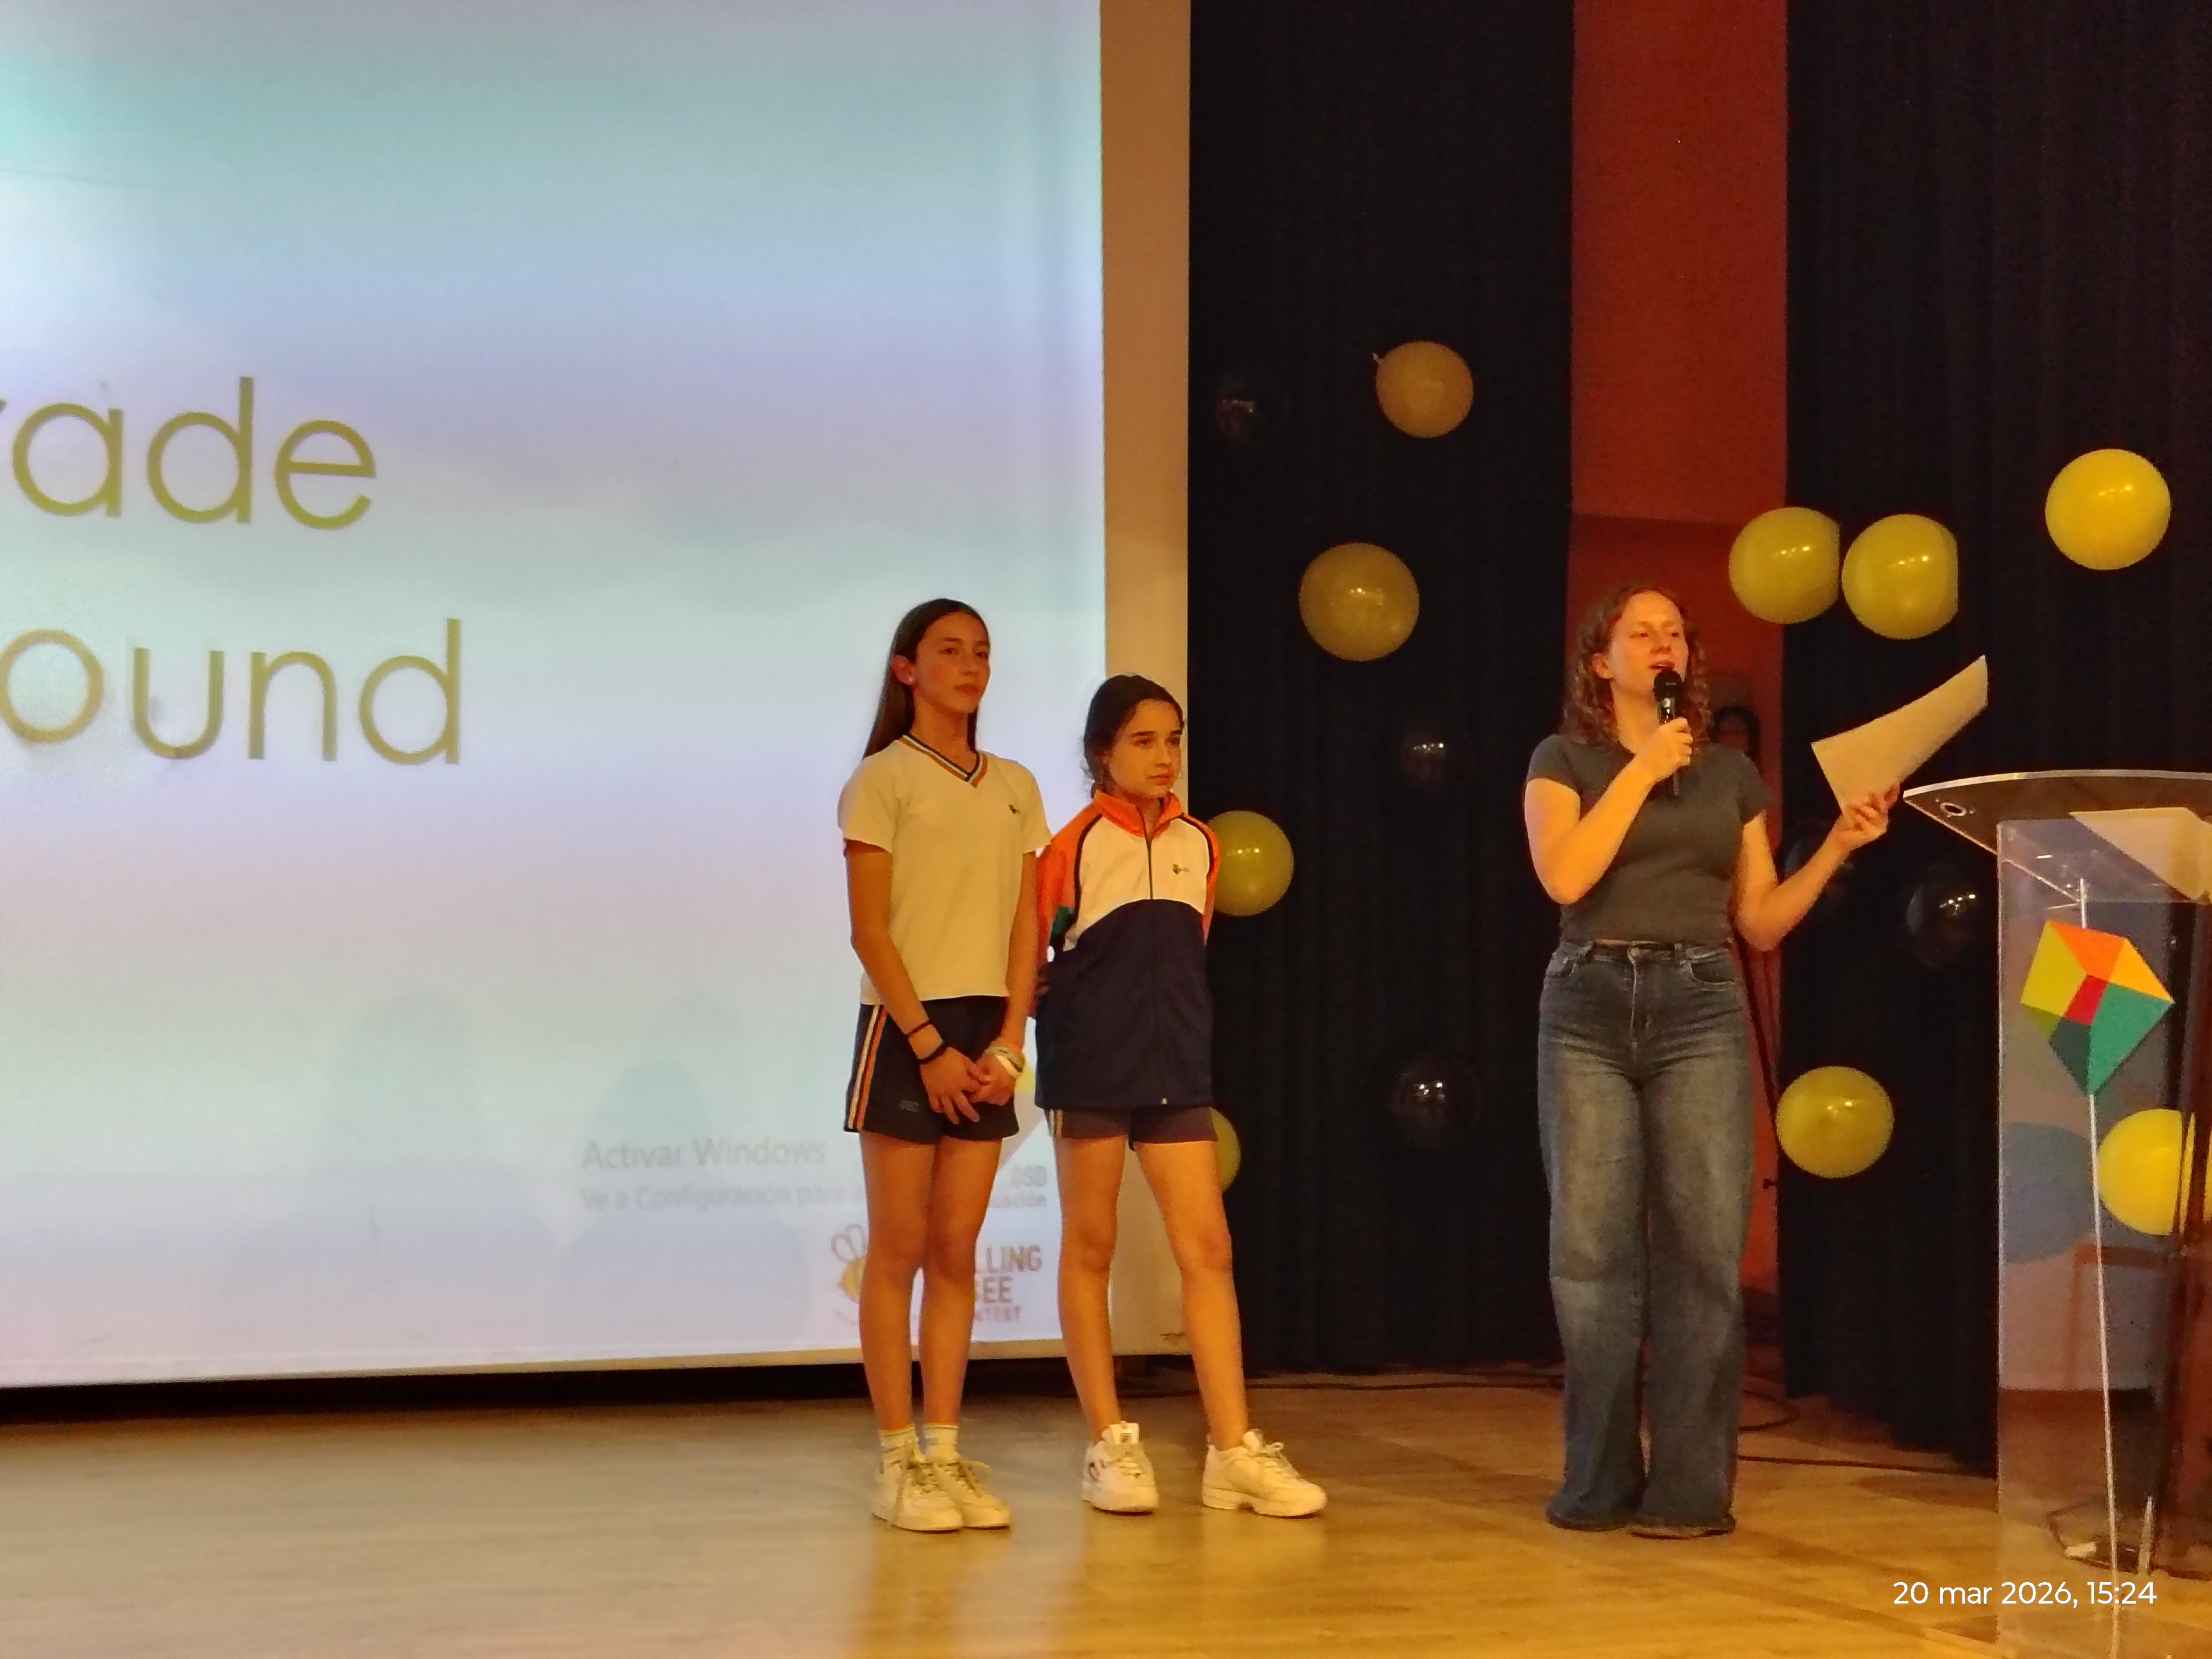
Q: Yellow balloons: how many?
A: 9